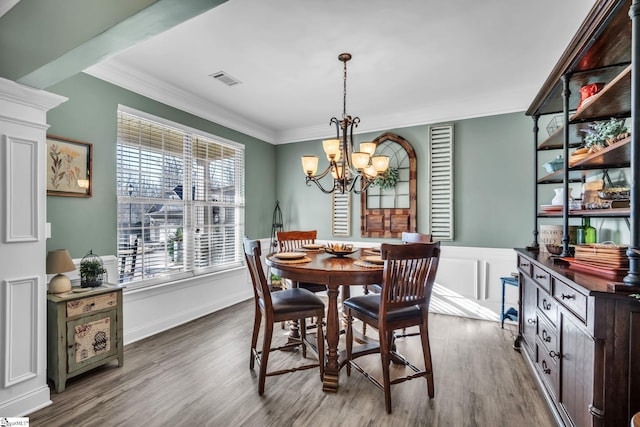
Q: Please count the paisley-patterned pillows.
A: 0